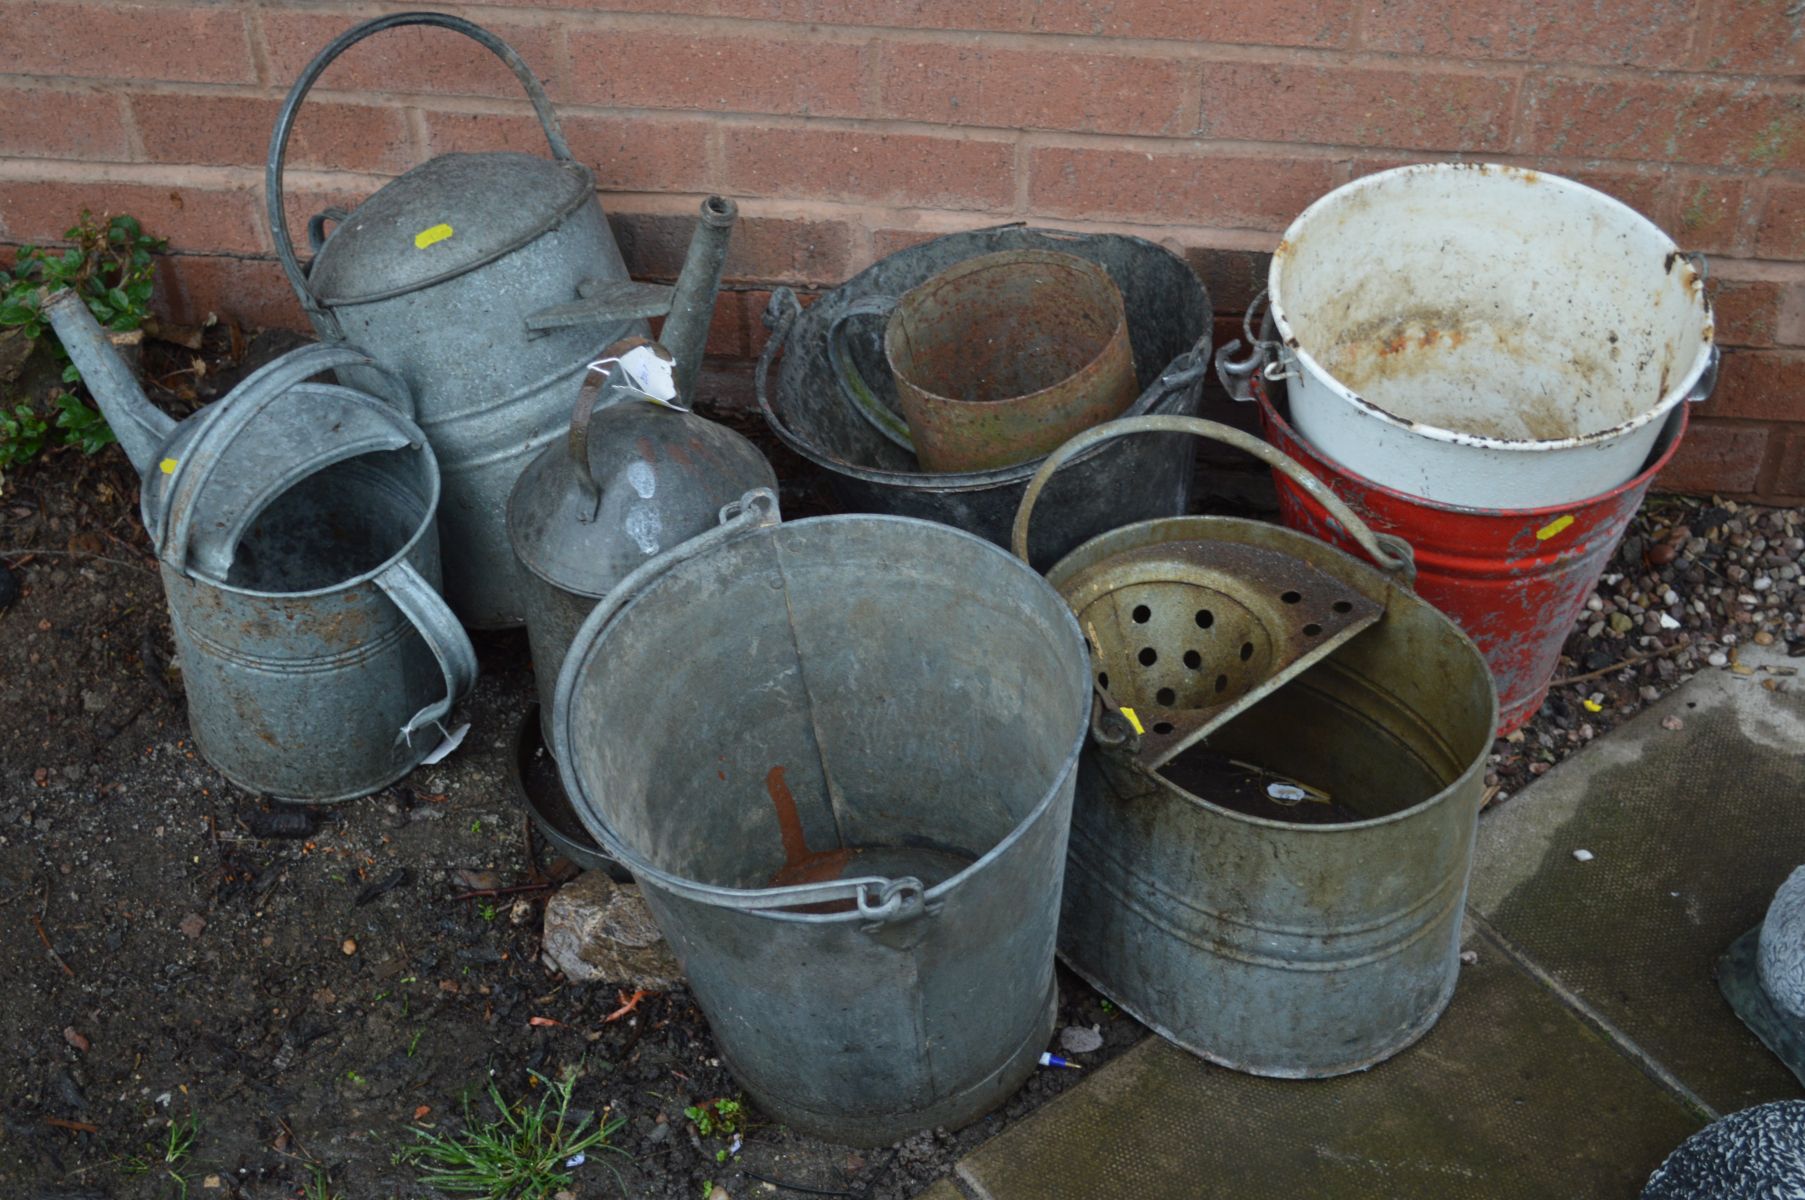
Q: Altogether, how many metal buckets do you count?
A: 5